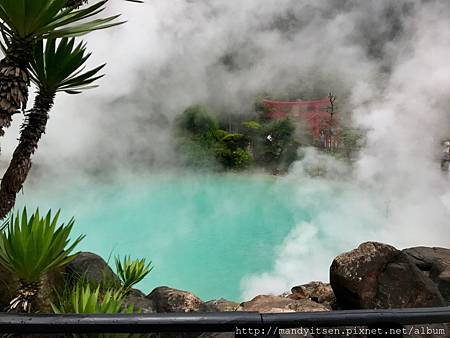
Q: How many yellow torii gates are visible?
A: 0